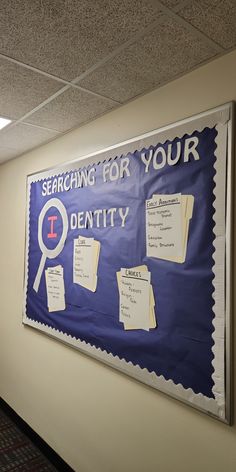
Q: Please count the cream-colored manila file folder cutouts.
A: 4